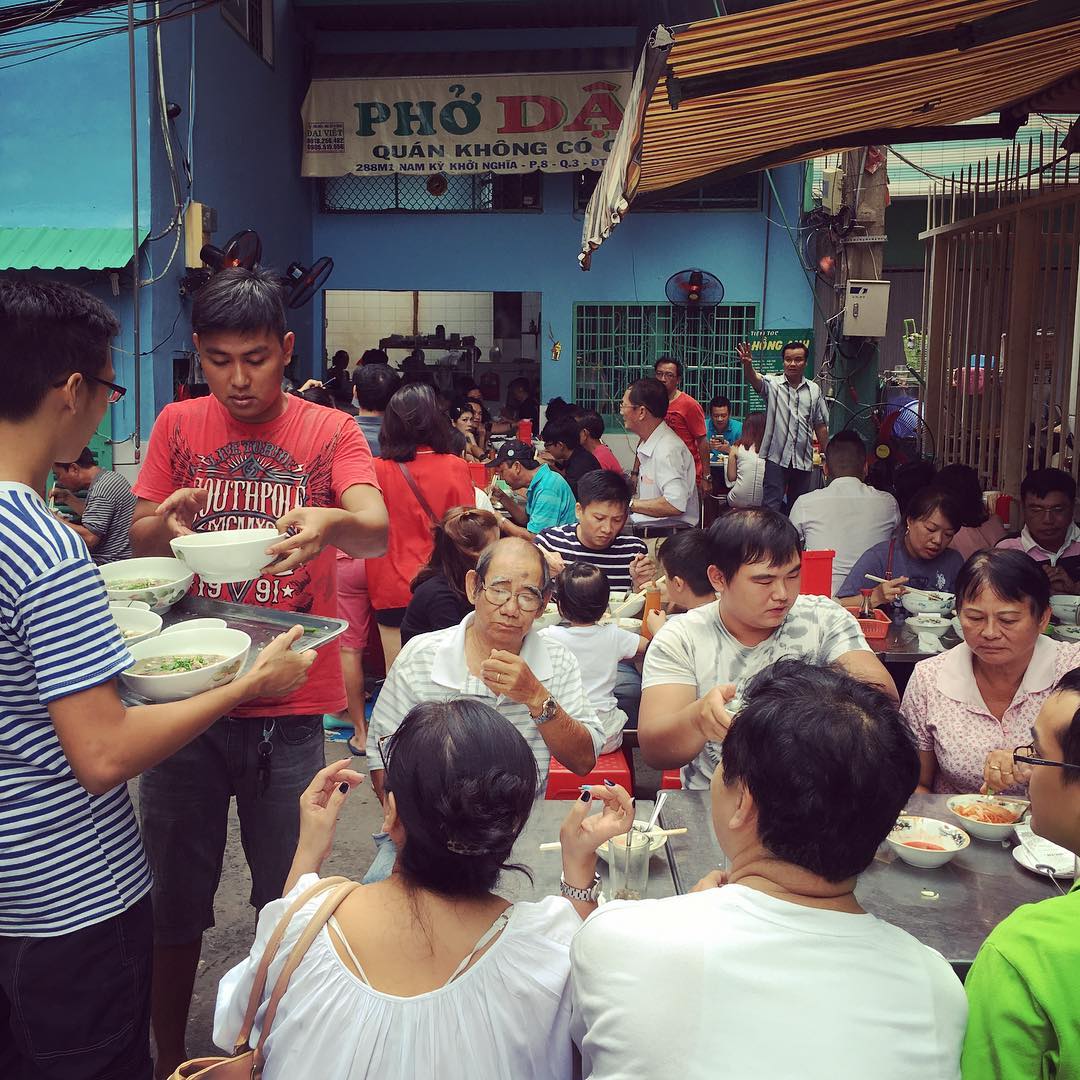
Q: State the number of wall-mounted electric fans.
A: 3